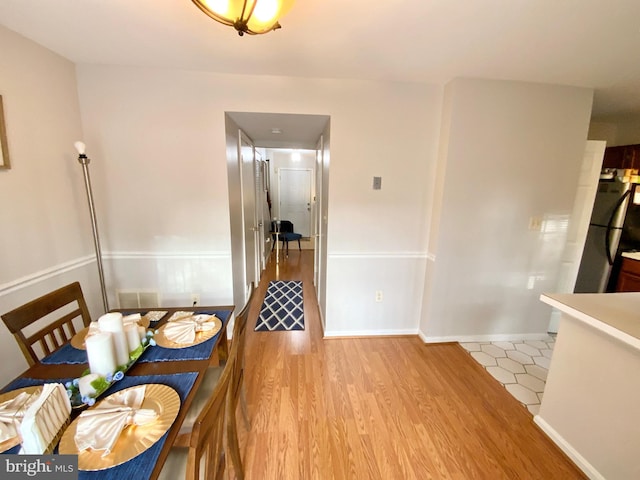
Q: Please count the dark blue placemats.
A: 4